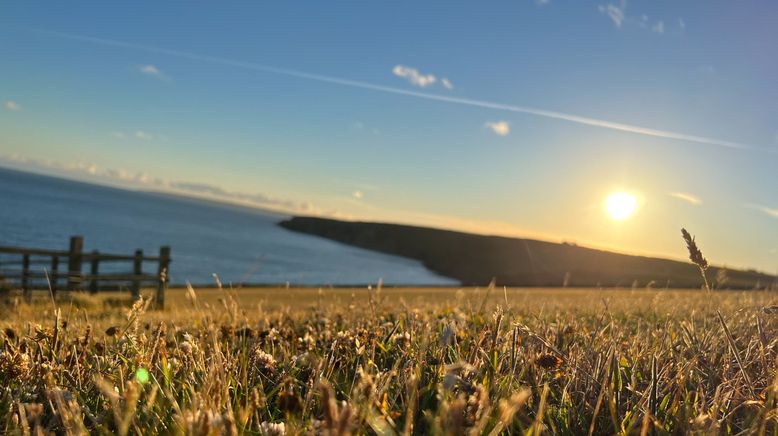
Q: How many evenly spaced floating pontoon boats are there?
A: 0